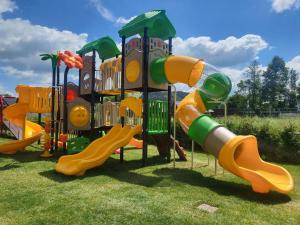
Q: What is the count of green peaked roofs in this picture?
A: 2